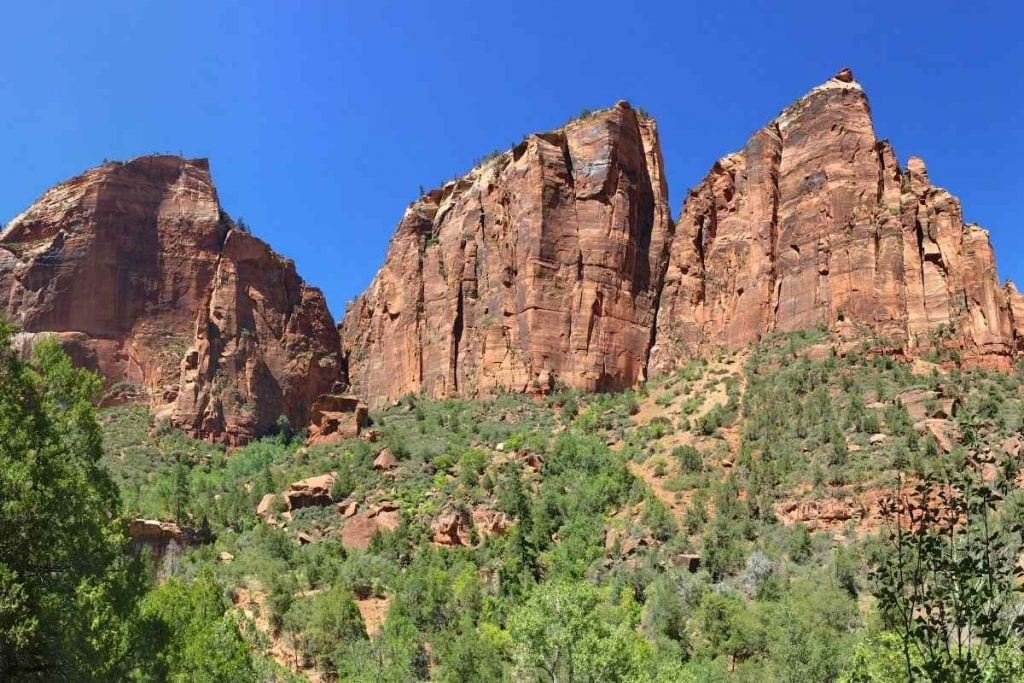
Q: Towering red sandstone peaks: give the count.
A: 3